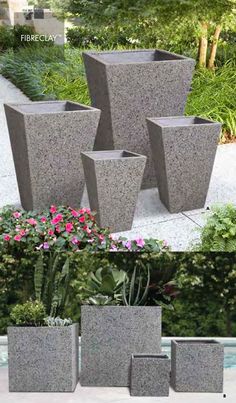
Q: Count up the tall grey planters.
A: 4